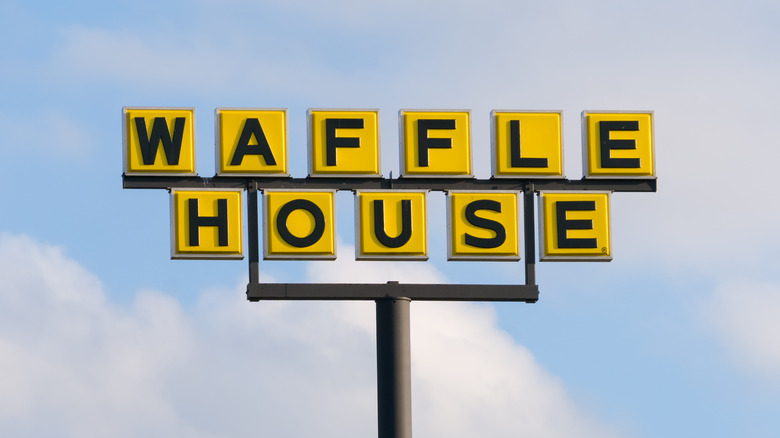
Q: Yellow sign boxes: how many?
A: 11